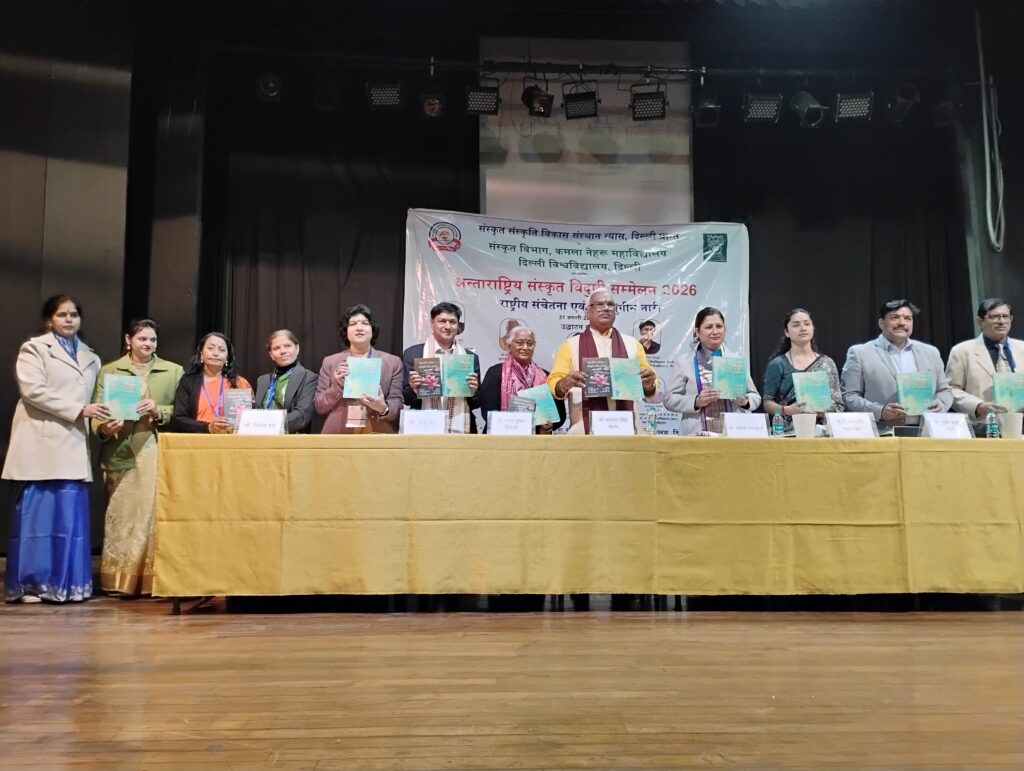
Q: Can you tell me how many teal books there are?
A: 9